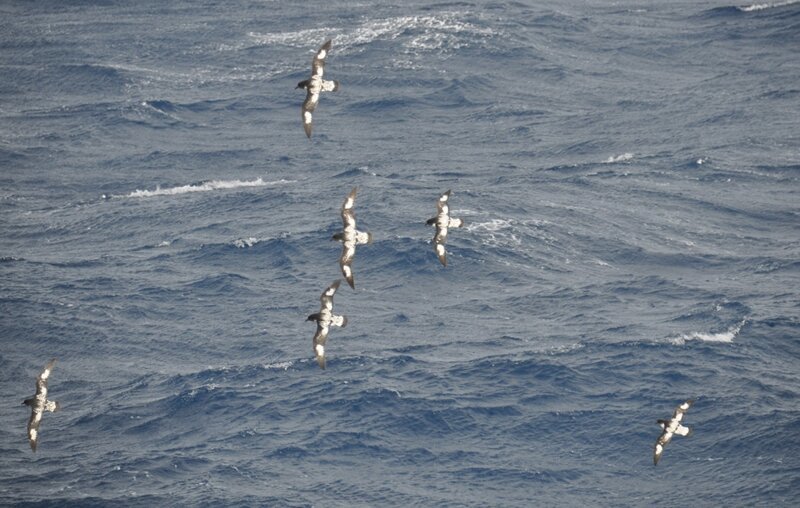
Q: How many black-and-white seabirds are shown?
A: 6